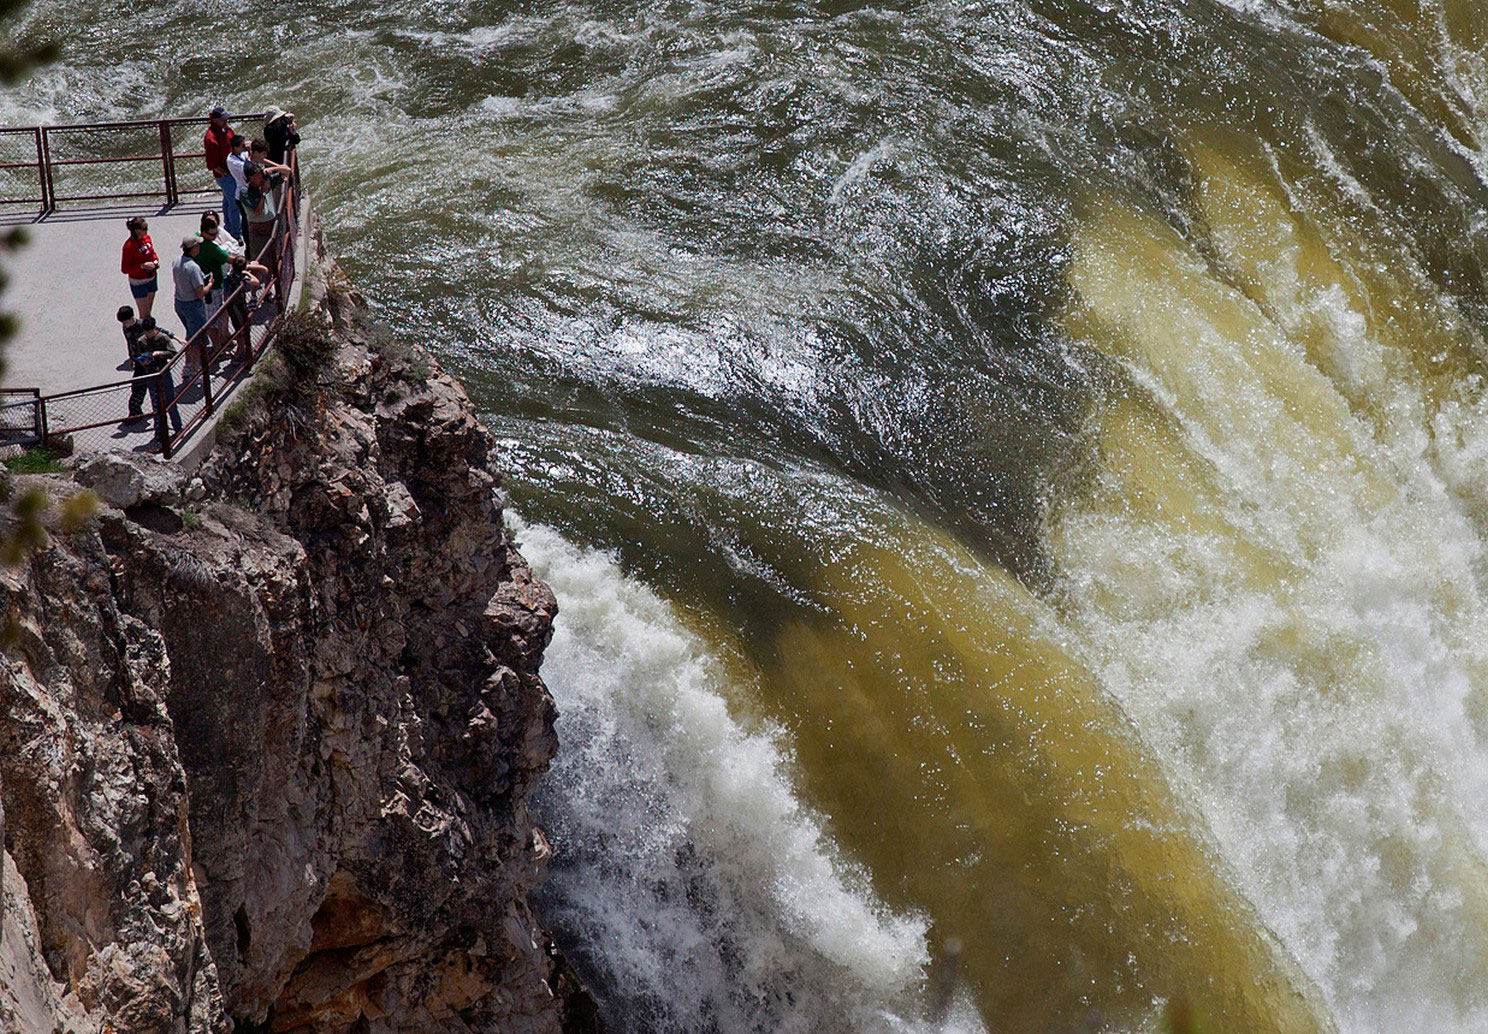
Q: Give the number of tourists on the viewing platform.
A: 12